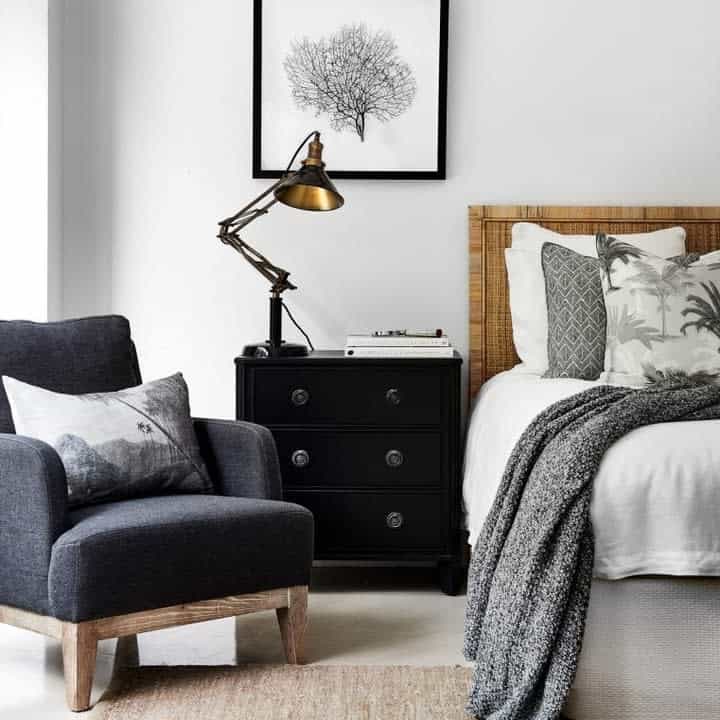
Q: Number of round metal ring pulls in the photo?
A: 5